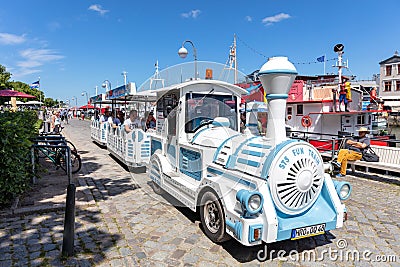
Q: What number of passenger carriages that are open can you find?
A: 2